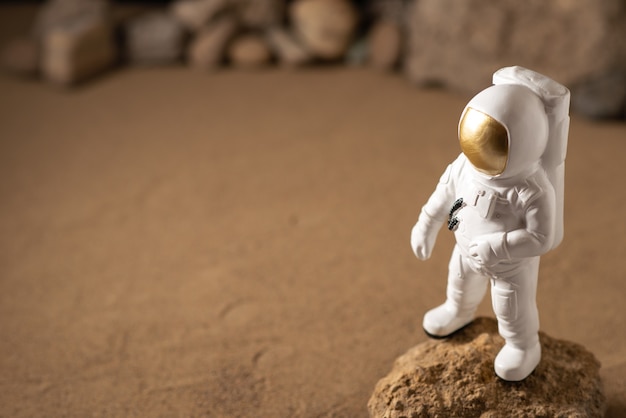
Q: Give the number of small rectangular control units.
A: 1